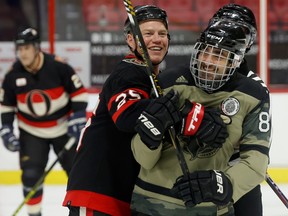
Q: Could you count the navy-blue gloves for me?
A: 2